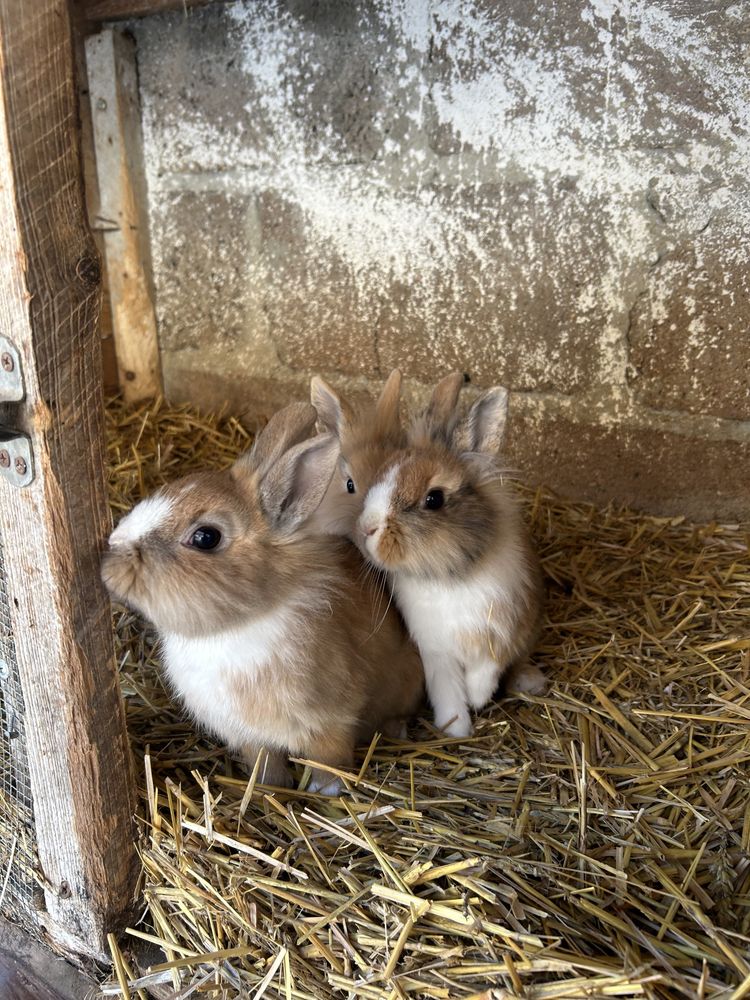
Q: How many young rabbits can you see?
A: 3